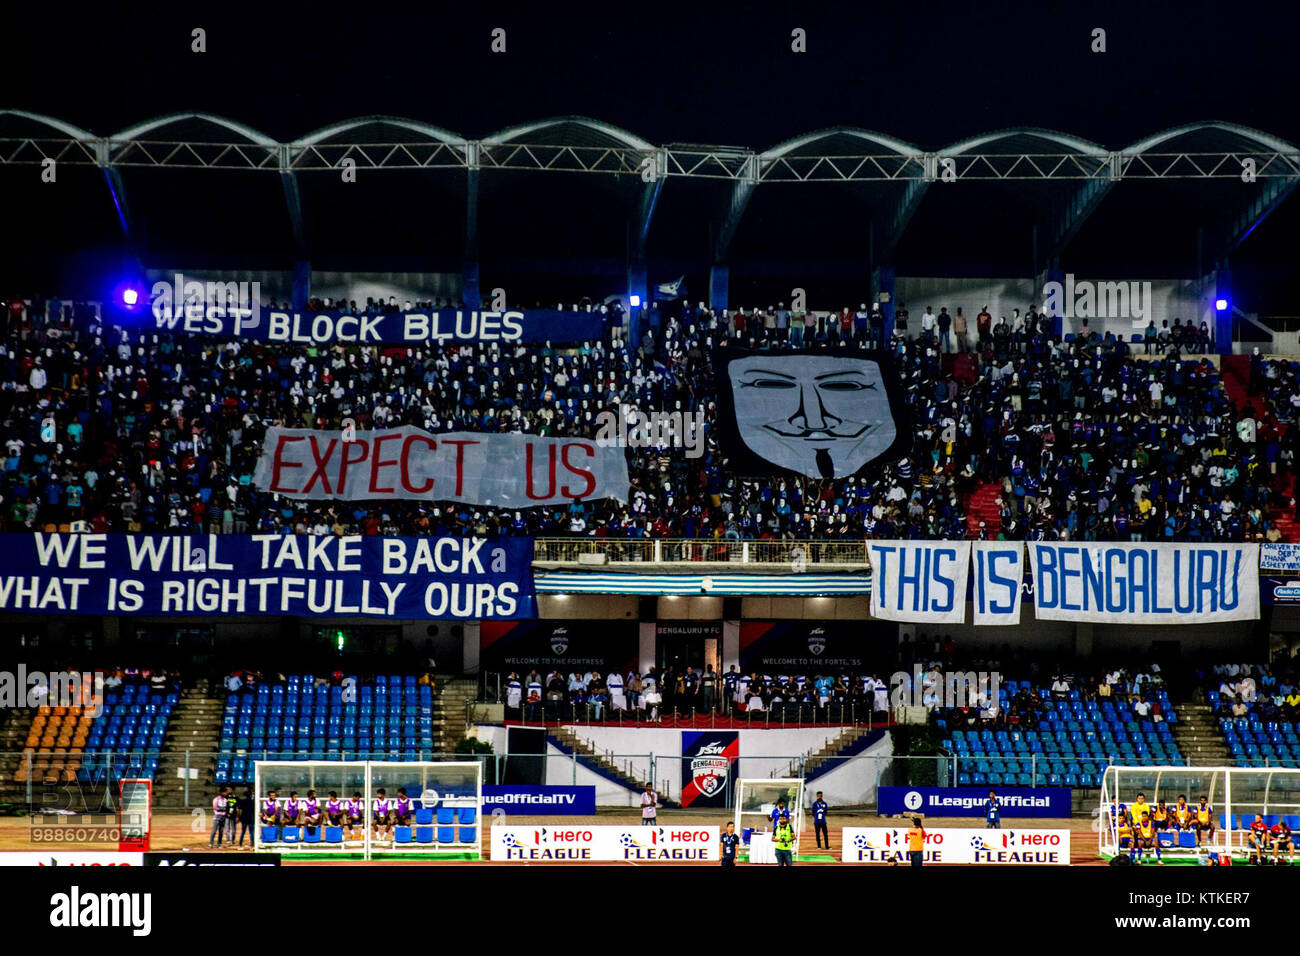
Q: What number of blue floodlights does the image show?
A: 3